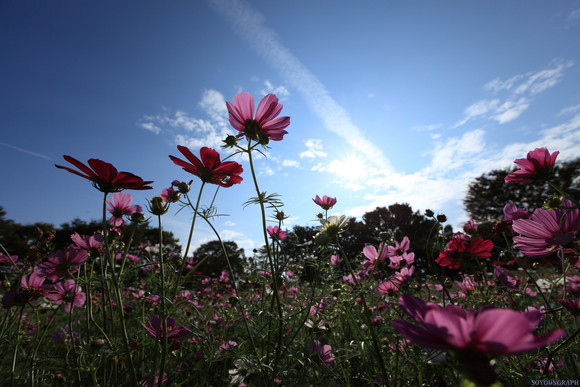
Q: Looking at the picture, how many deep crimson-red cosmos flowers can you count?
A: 3